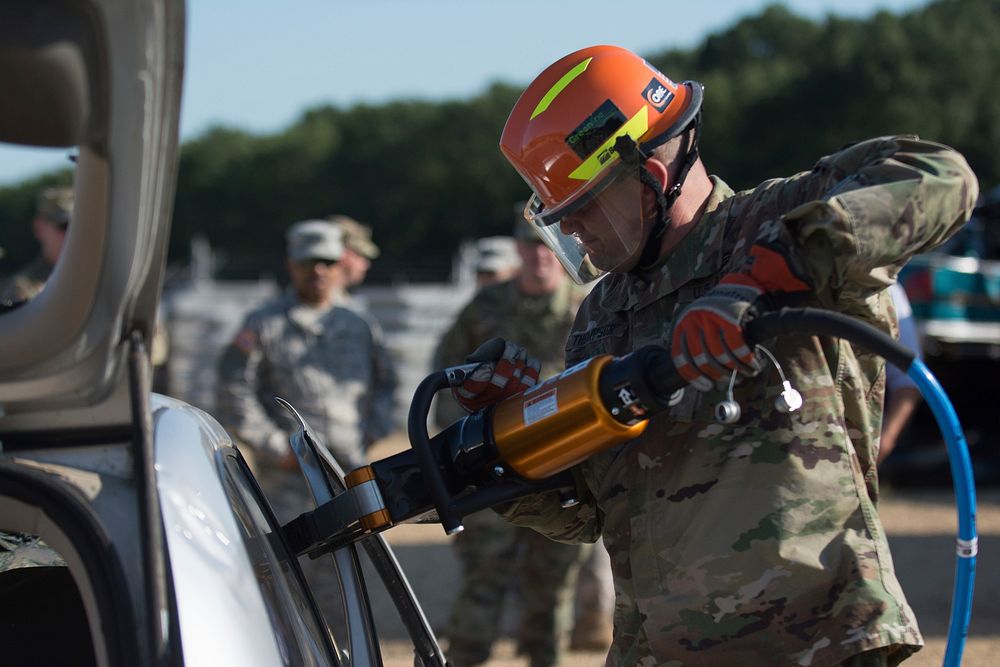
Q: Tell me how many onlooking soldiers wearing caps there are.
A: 5